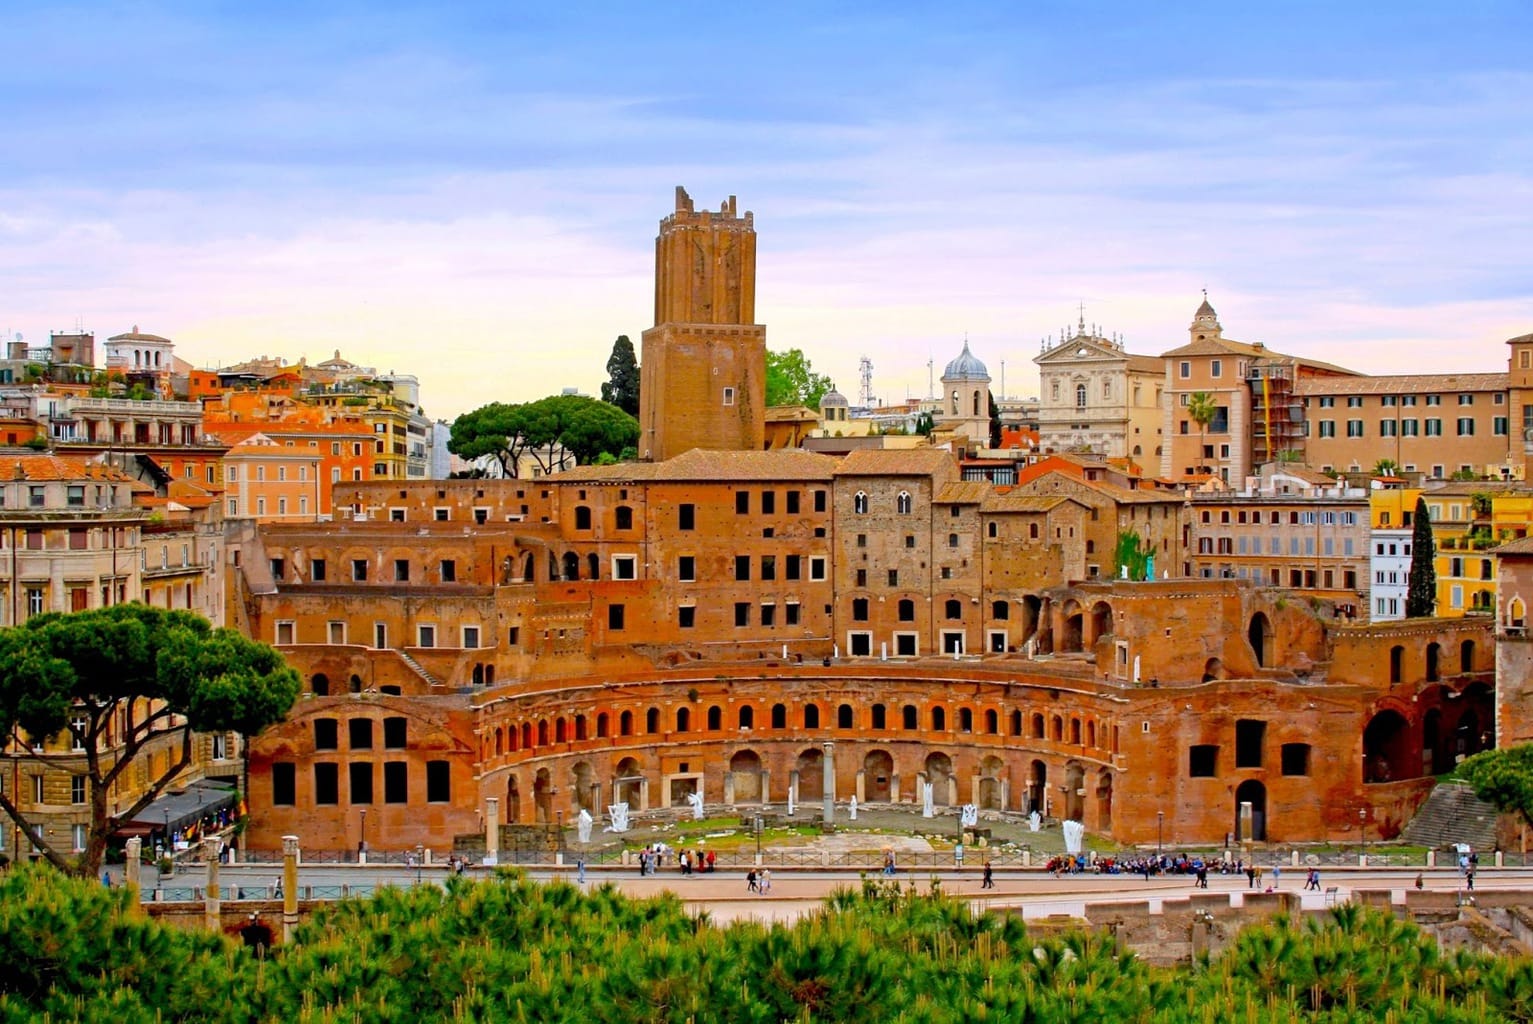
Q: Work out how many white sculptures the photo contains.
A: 9